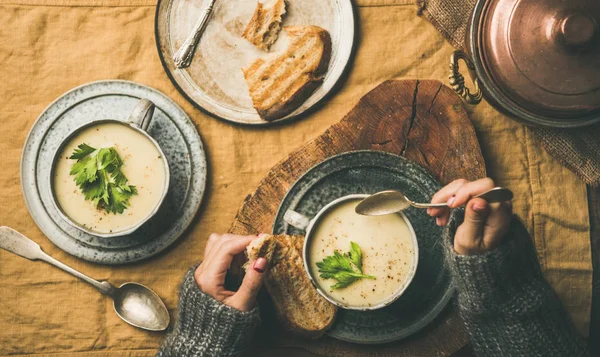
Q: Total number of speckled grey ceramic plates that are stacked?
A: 2